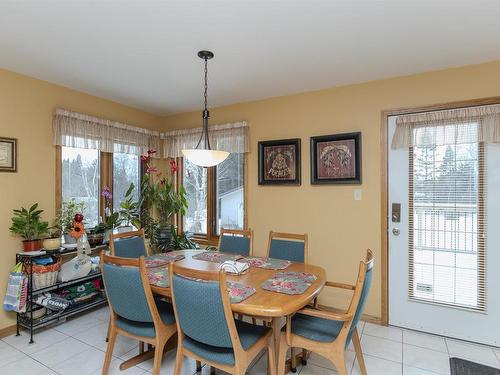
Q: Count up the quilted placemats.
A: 6